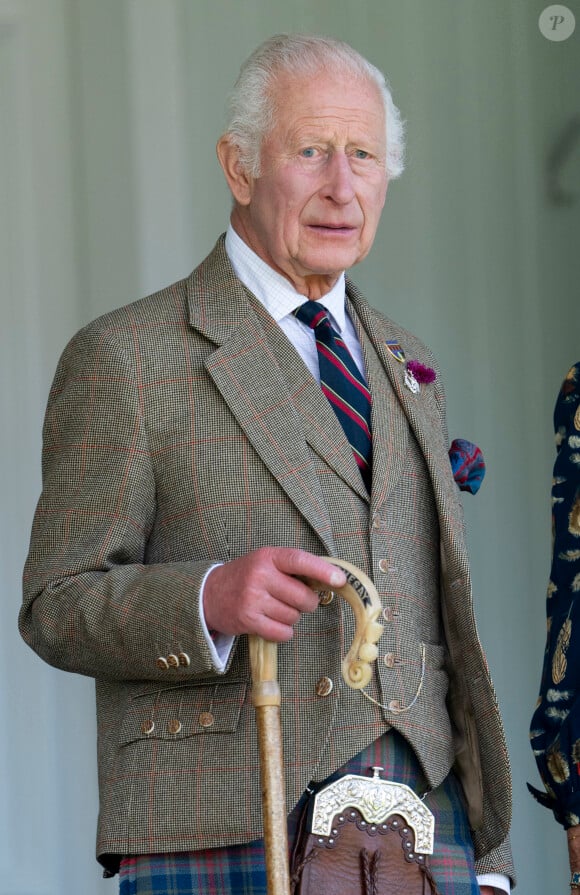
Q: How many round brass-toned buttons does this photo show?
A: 13